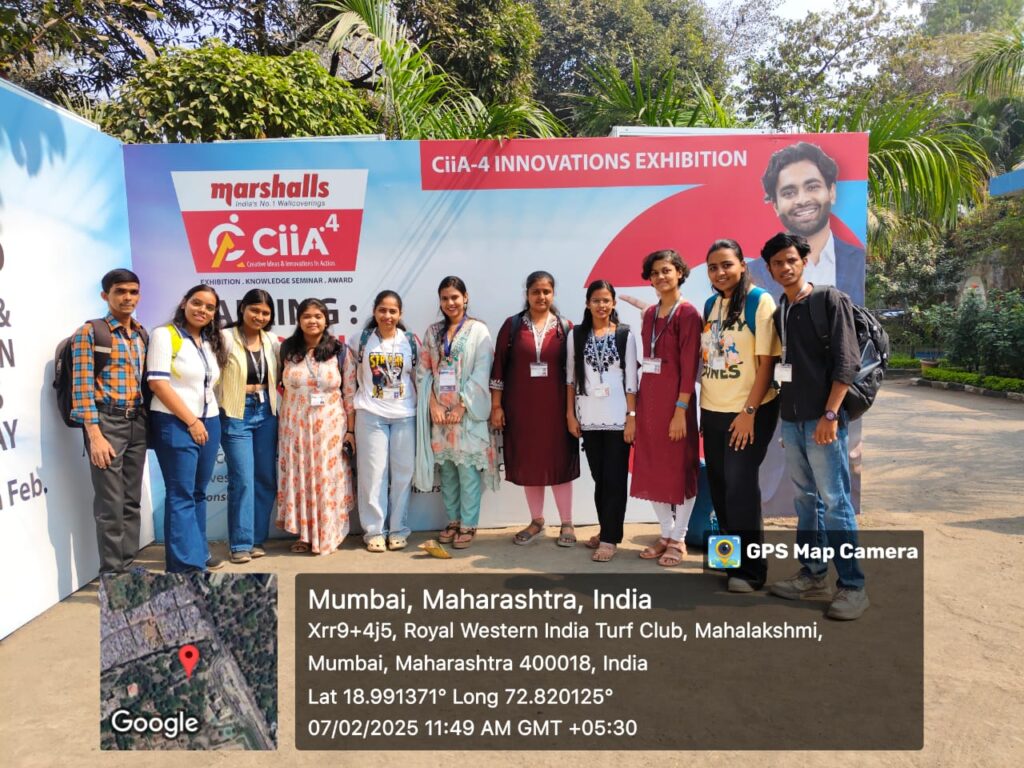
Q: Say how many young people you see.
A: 11